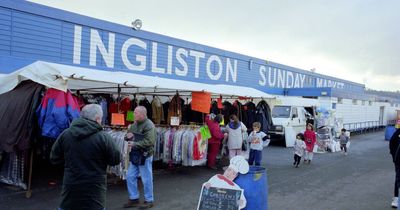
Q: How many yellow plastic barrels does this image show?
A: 0